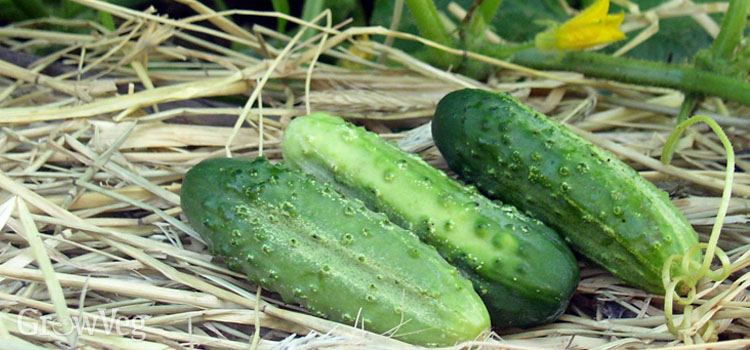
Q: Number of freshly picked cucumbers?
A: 3